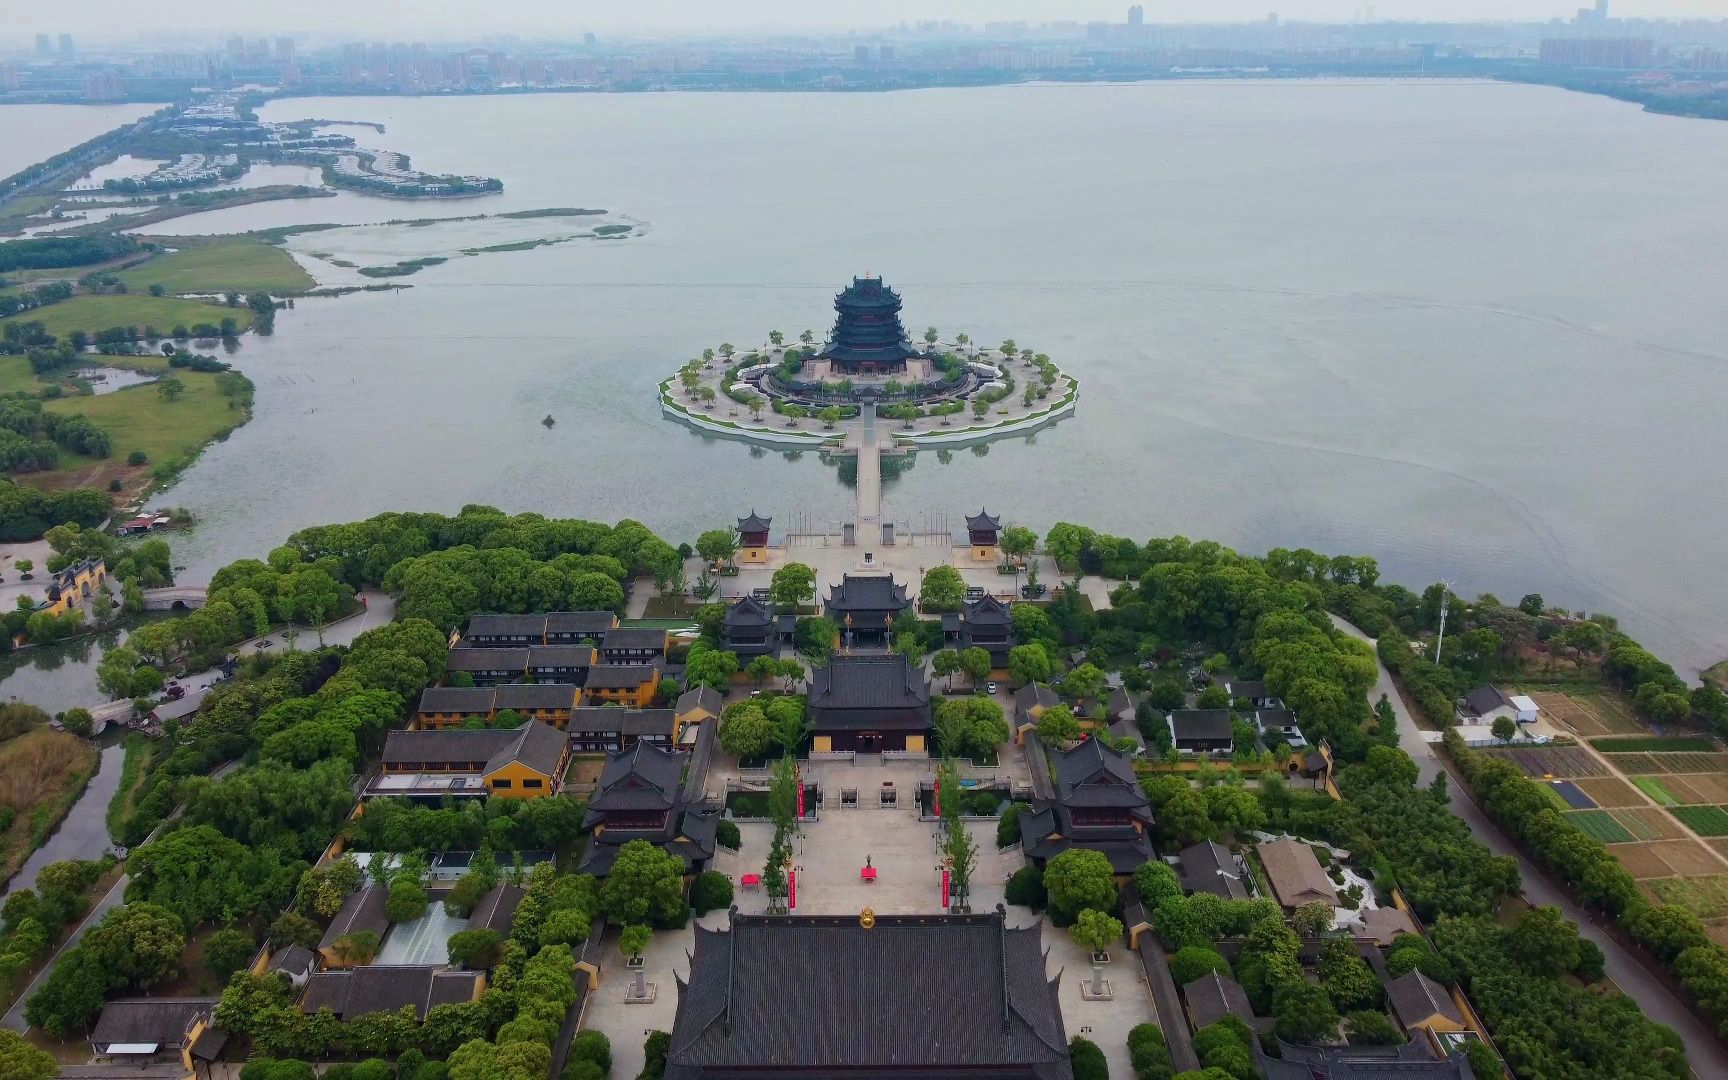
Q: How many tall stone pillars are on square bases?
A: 2